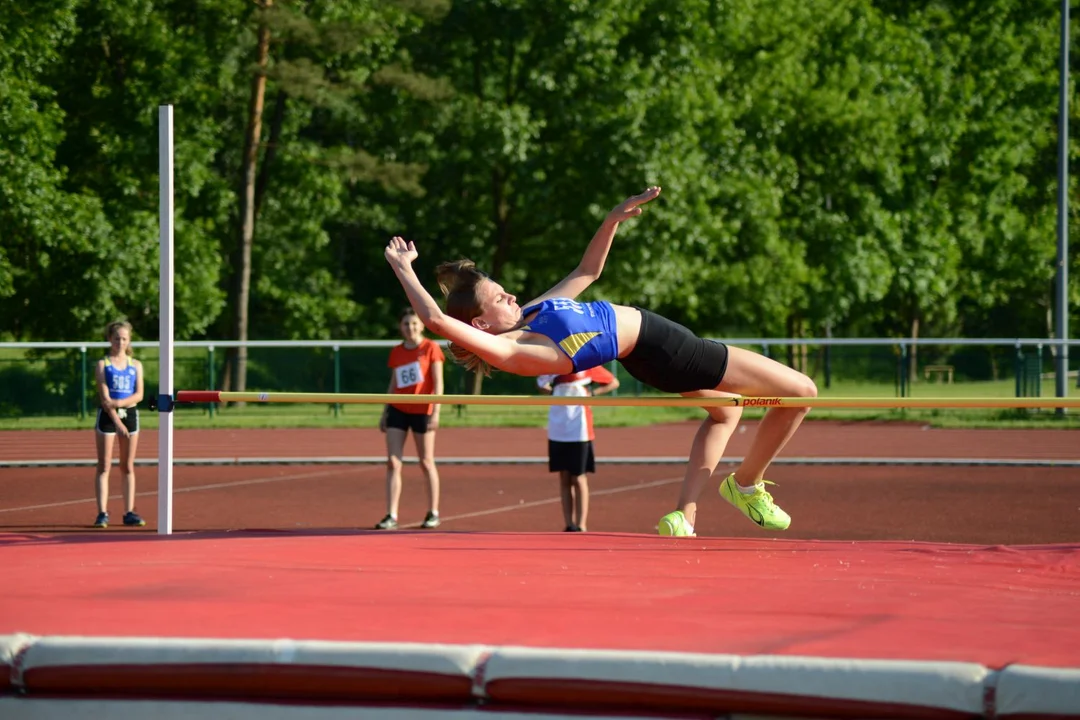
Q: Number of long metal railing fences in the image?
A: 1